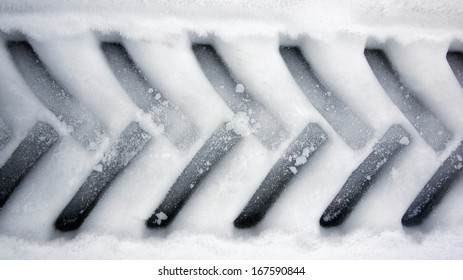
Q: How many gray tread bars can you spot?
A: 13